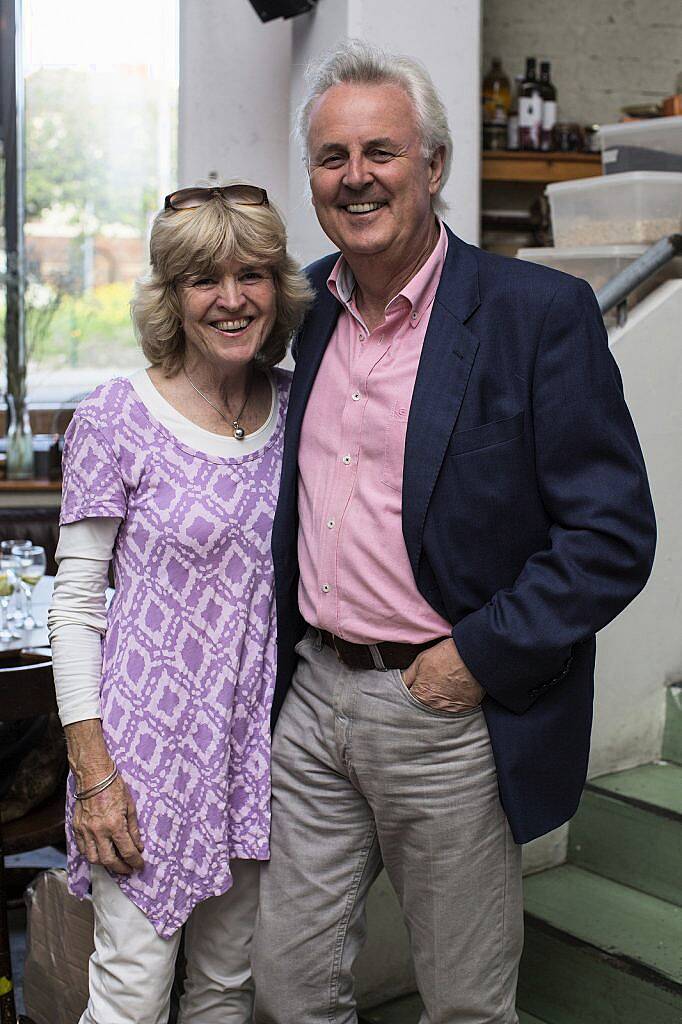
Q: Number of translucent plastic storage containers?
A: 3